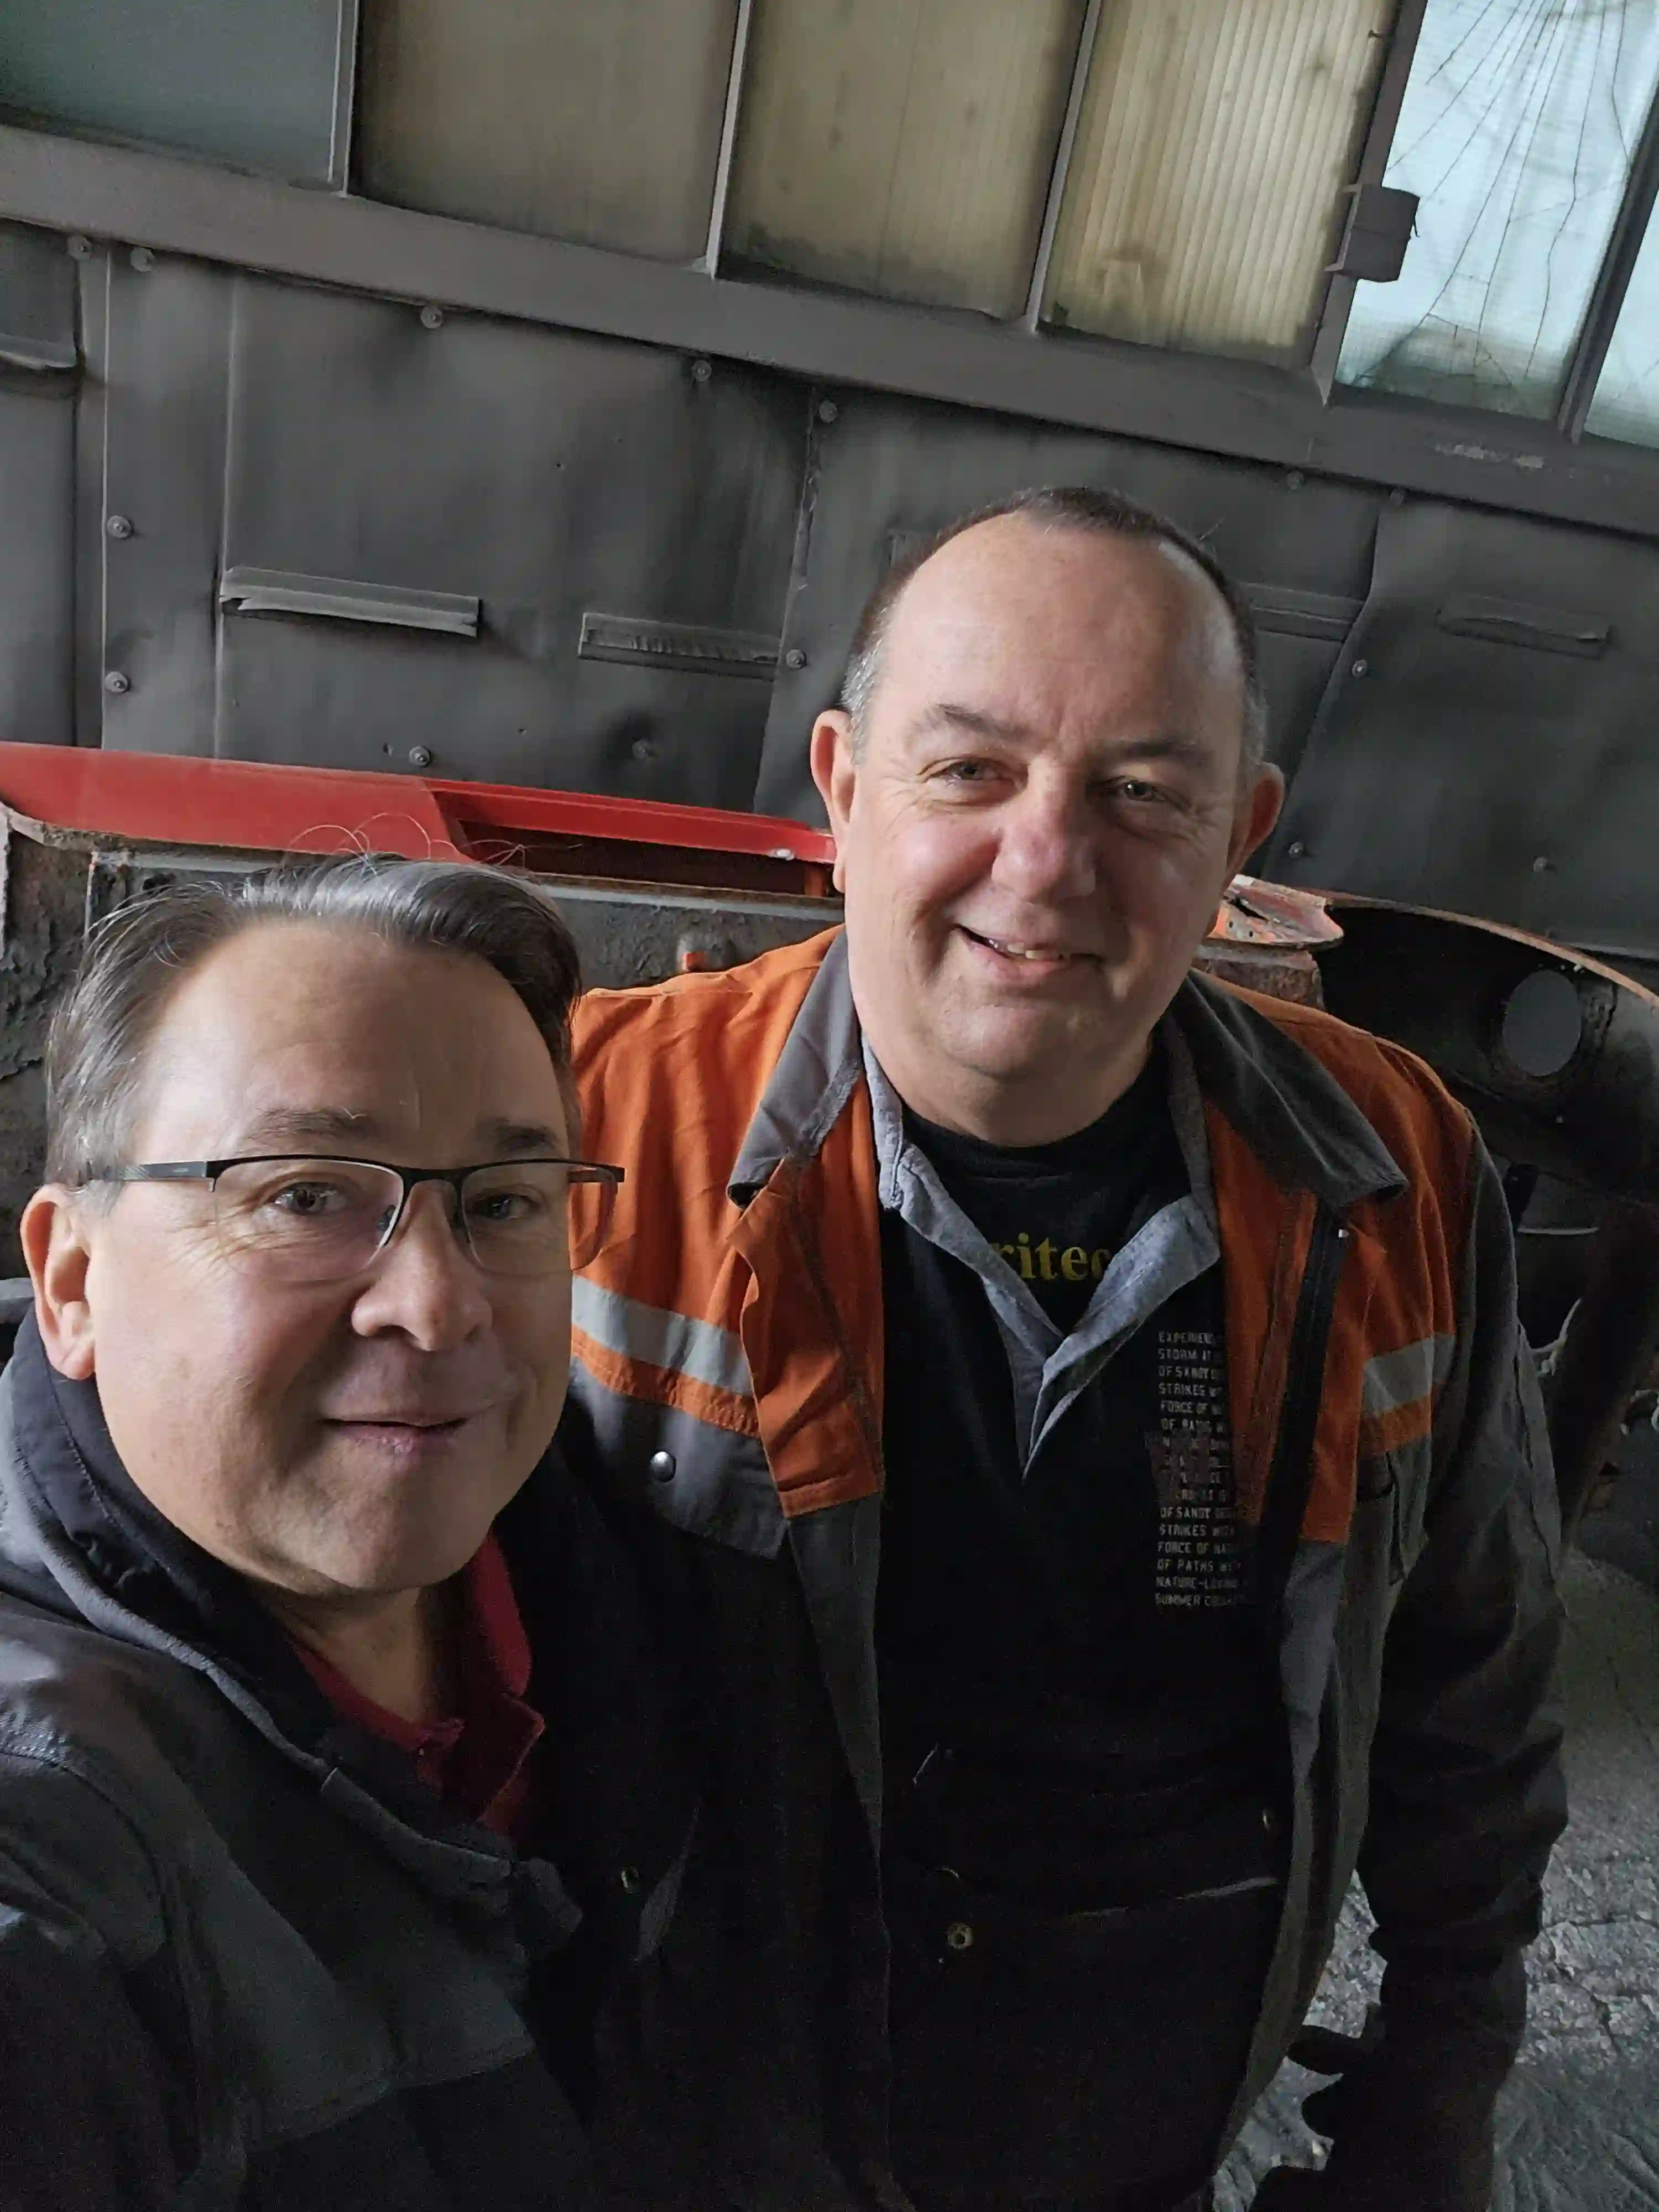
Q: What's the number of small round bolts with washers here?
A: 15